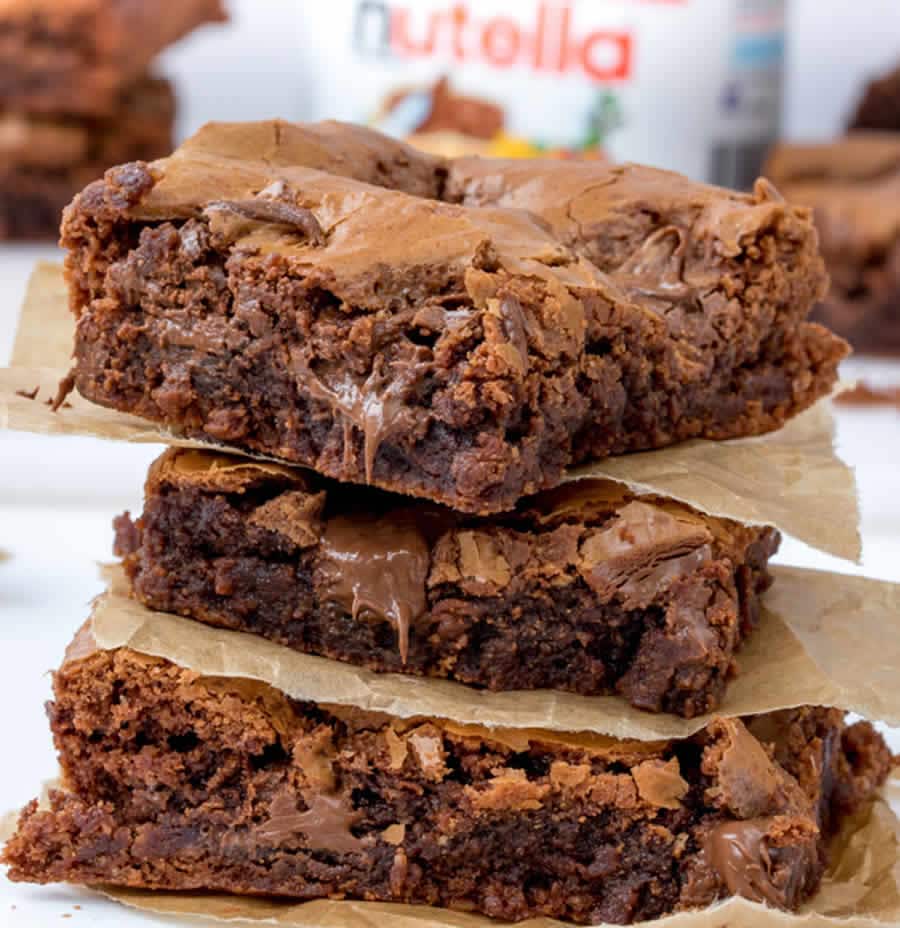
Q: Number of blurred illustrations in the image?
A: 1